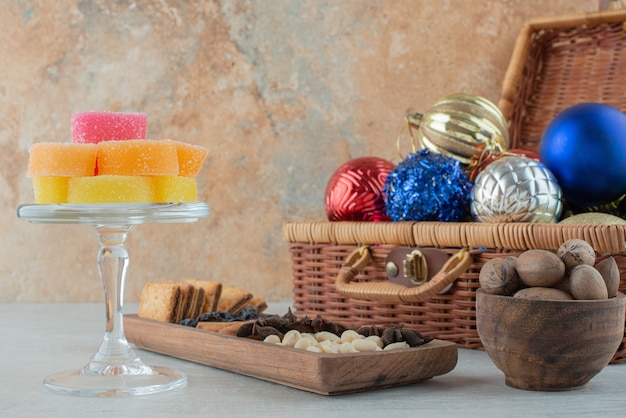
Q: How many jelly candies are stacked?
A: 7